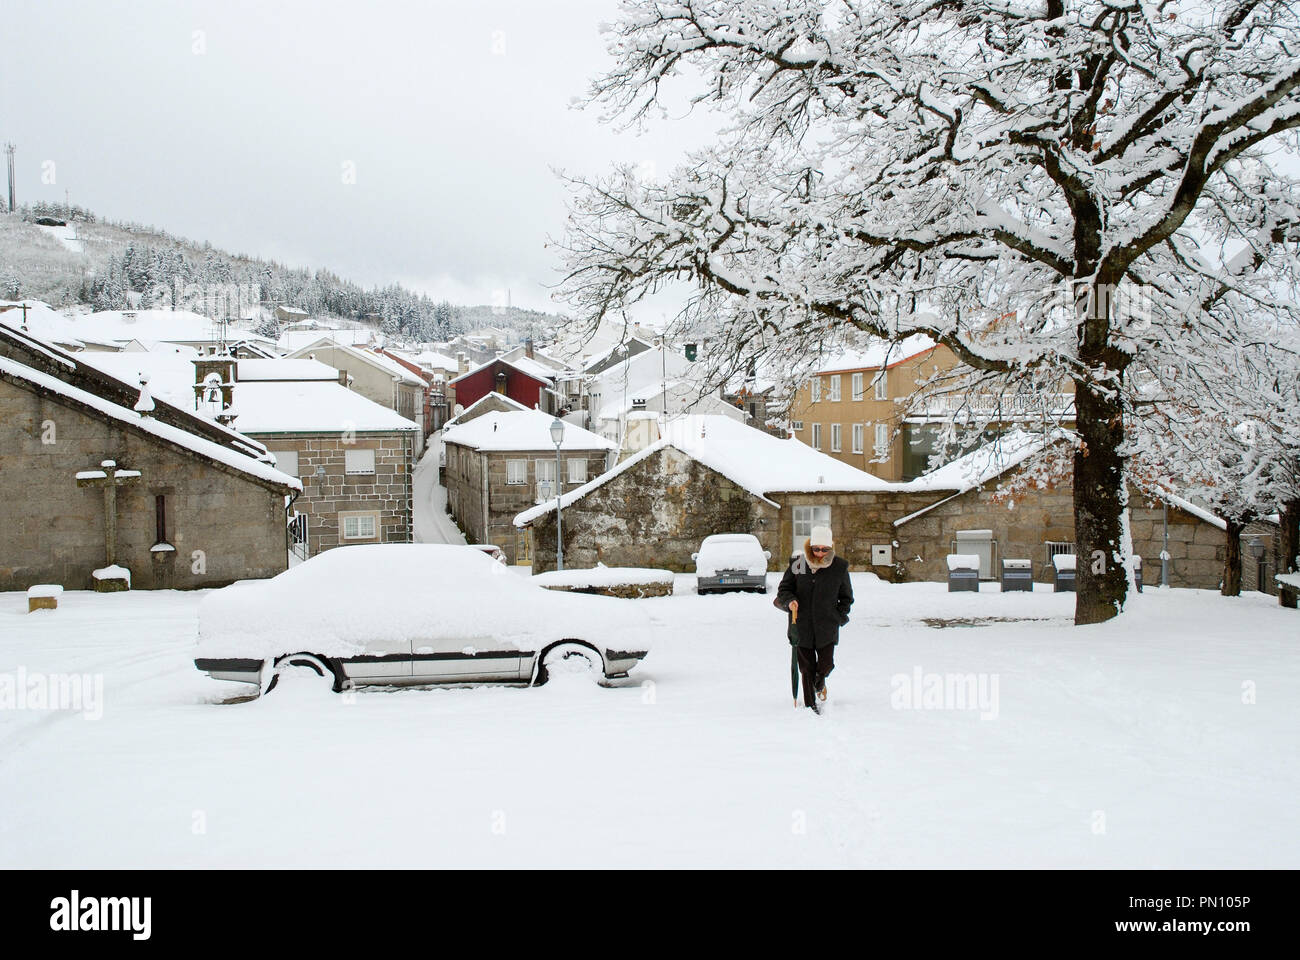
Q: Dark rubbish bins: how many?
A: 4